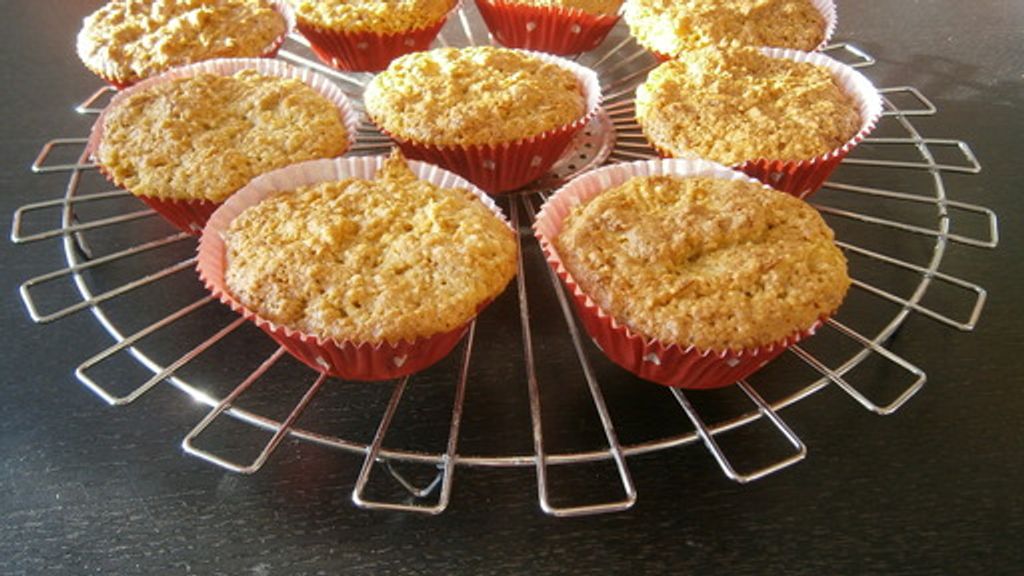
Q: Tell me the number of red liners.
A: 9